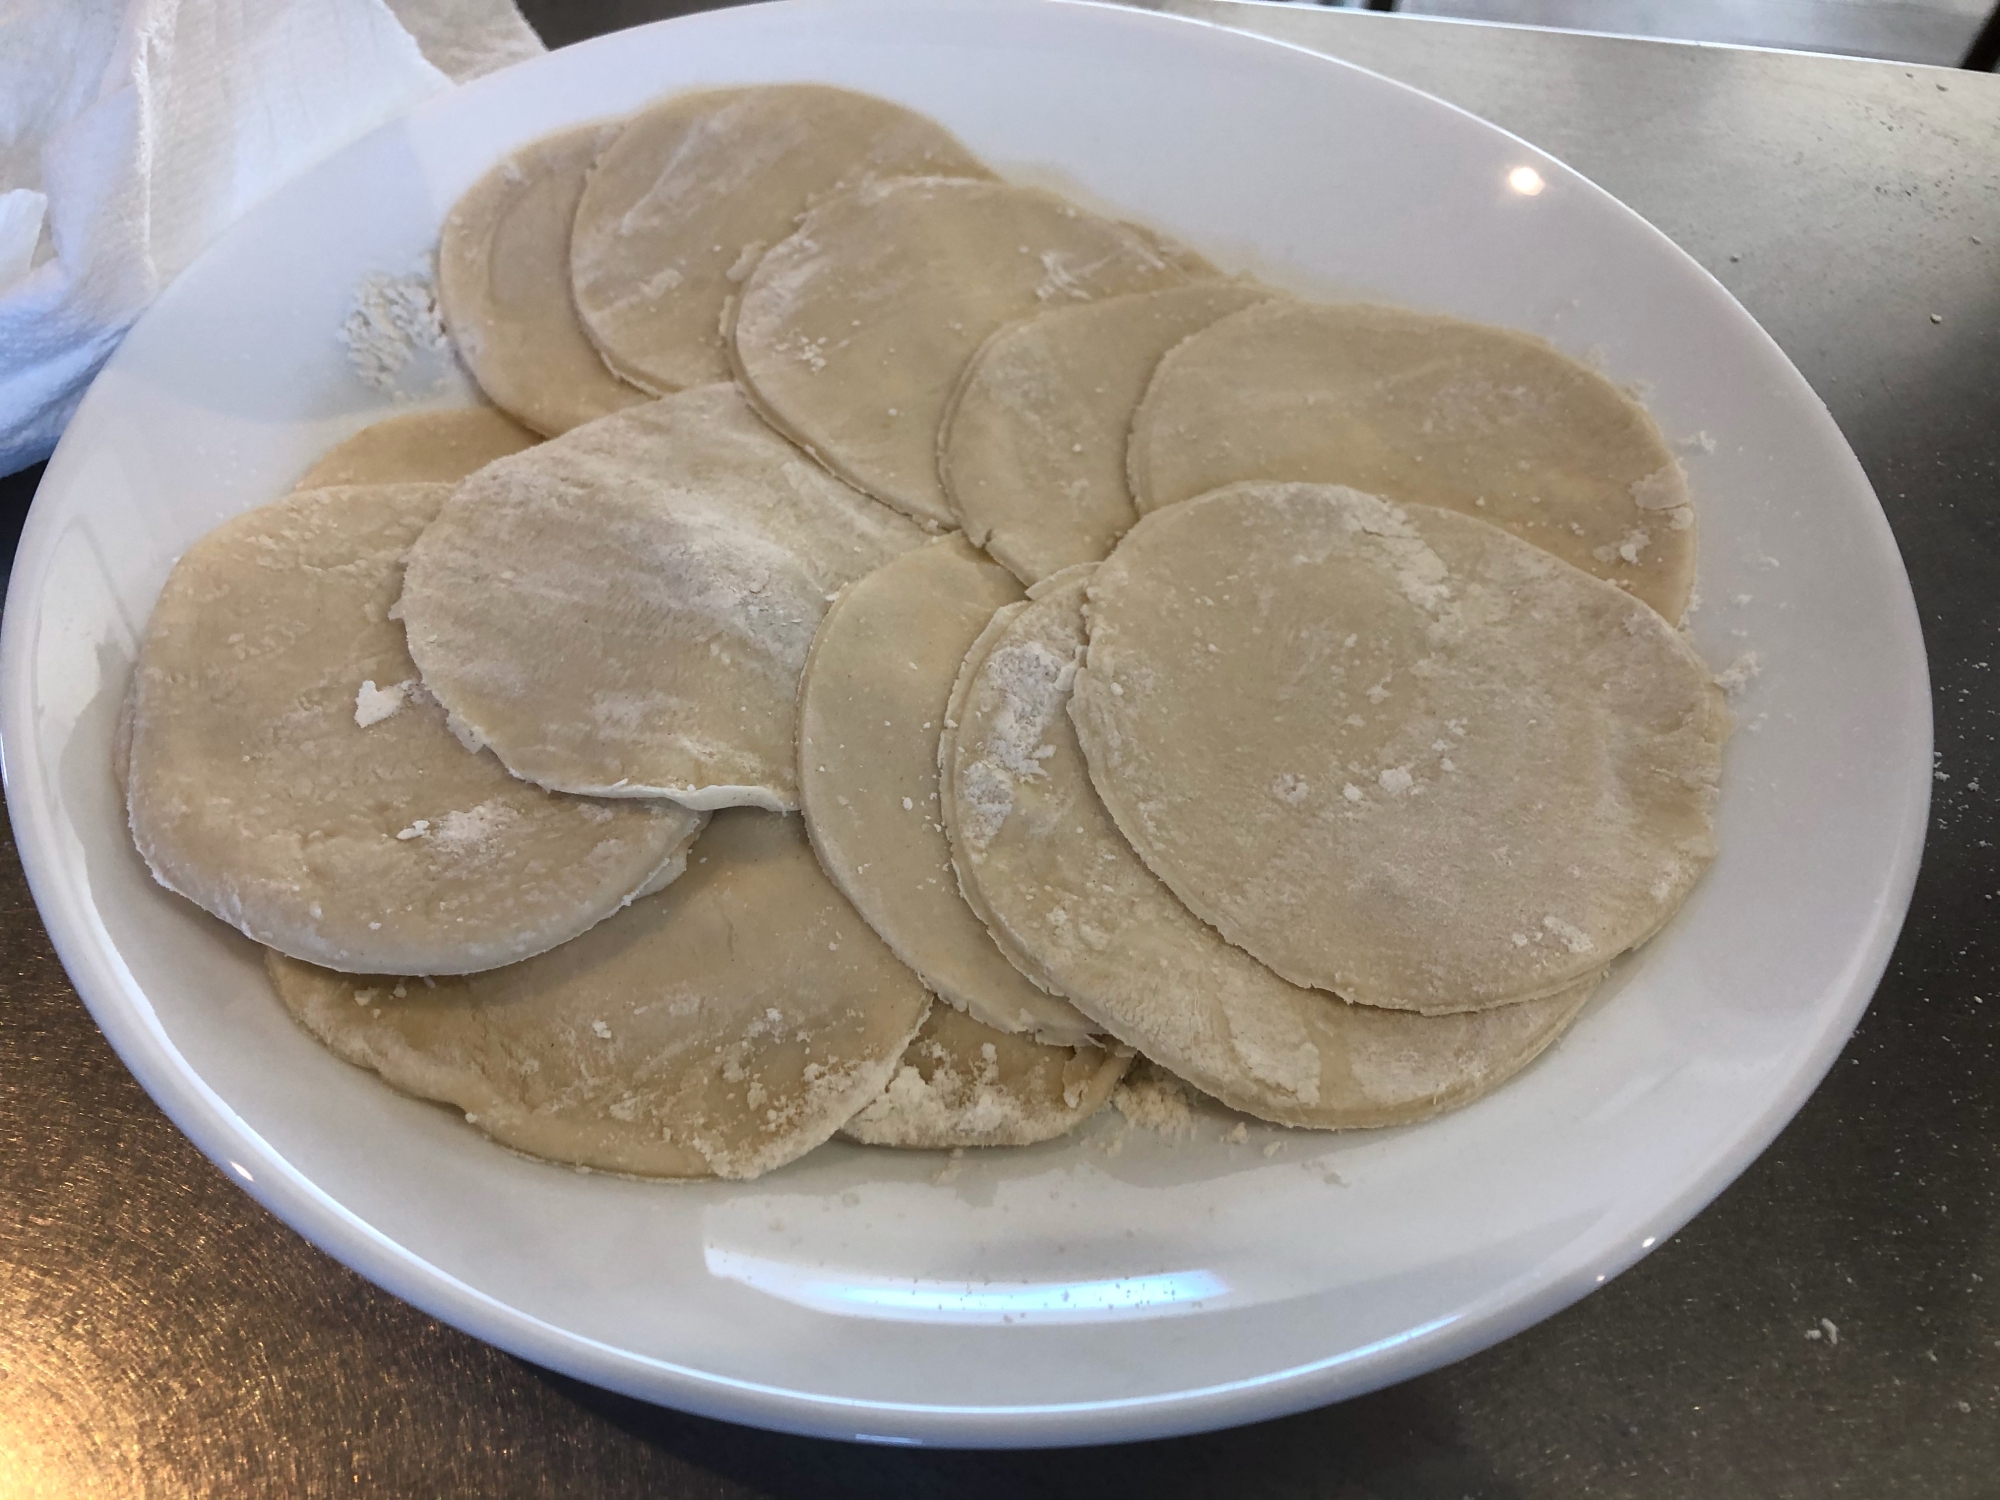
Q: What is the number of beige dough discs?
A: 13